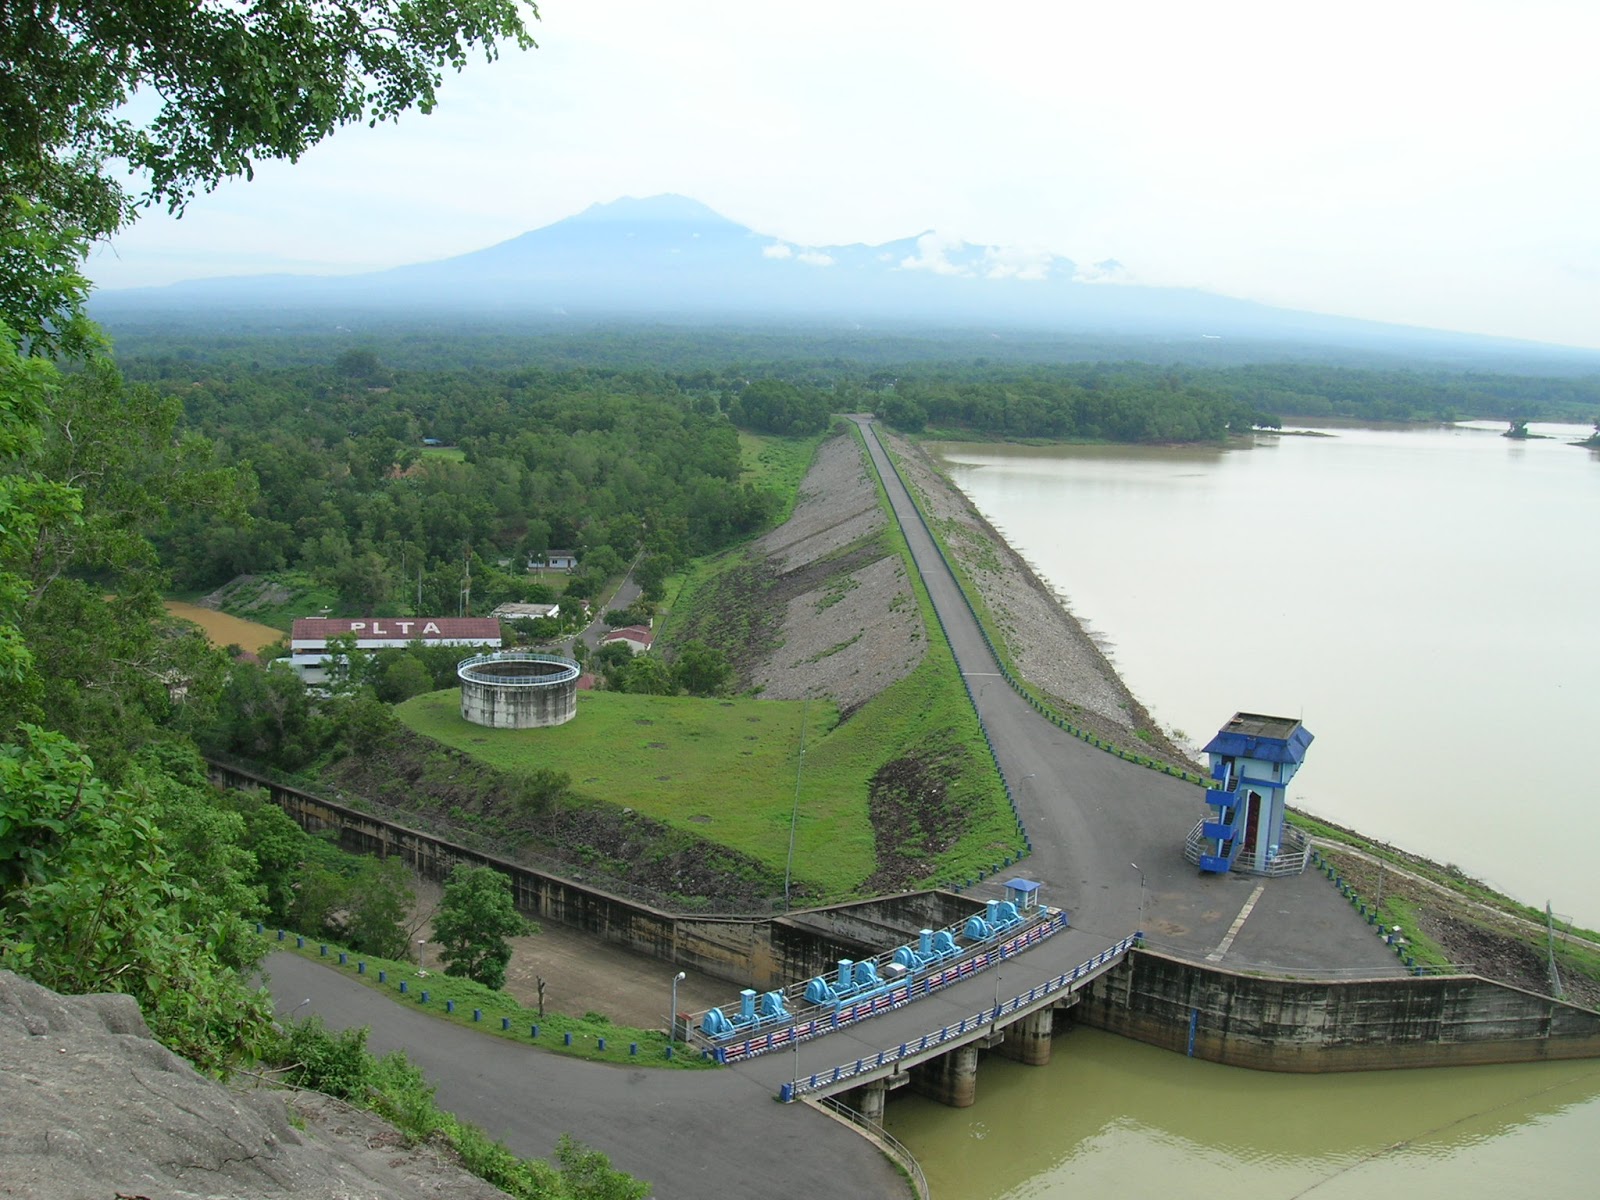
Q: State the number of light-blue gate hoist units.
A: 4